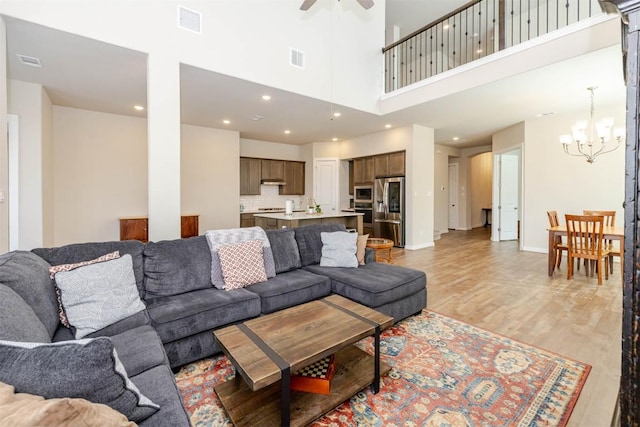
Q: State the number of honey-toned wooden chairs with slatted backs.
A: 3